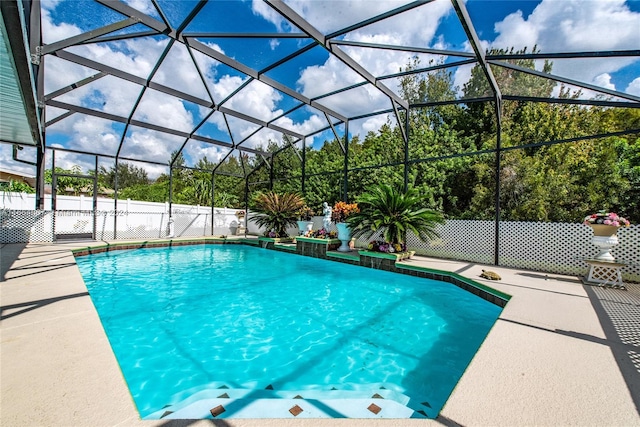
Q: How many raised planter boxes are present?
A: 3